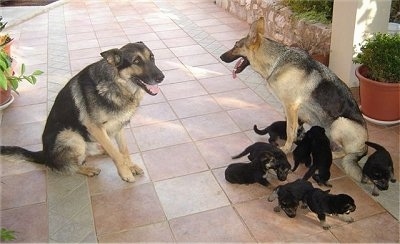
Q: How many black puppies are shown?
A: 8